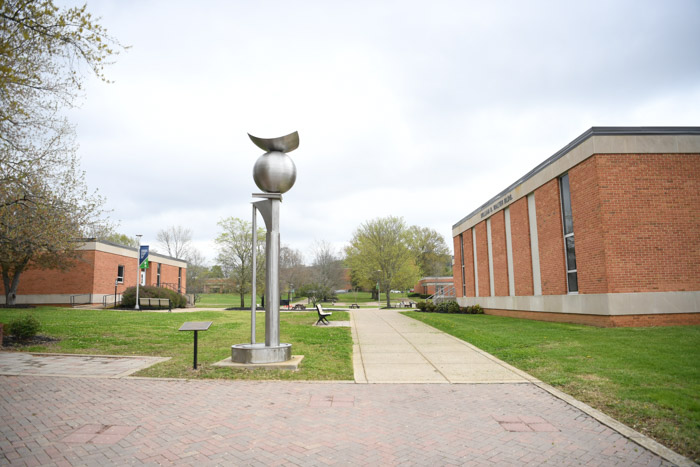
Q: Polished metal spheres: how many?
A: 1